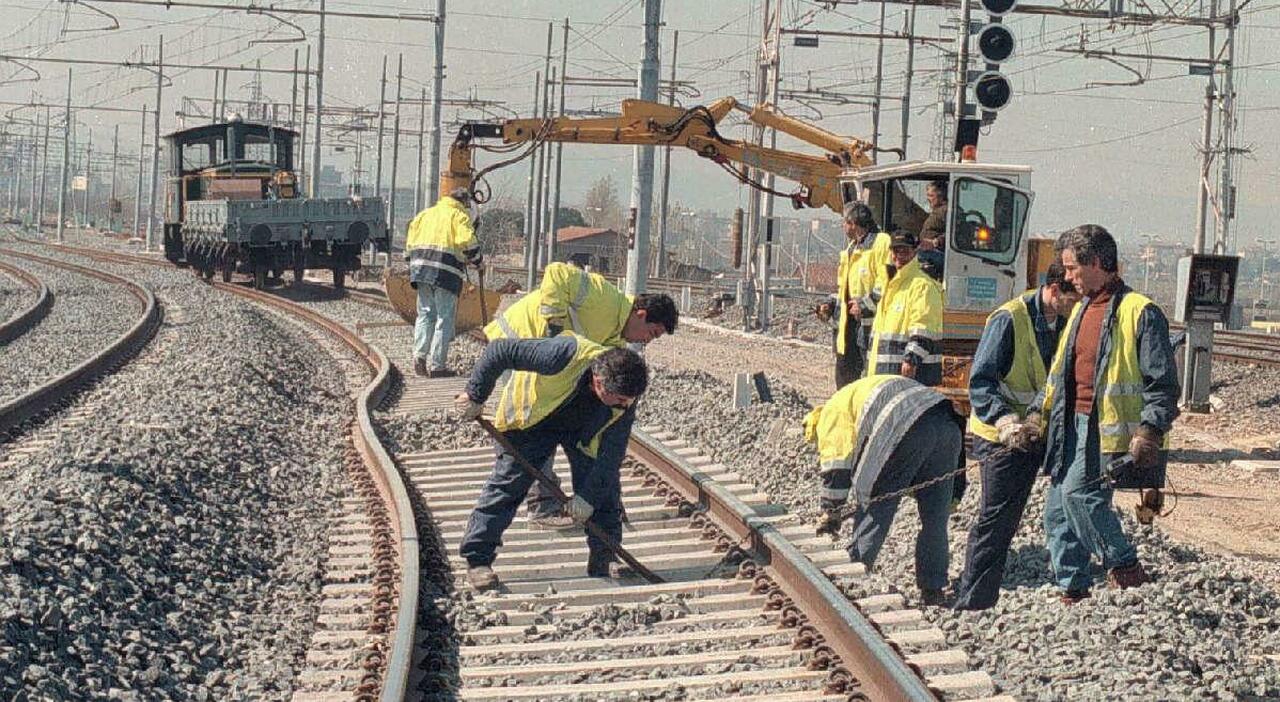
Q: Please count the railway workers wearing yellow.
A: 8